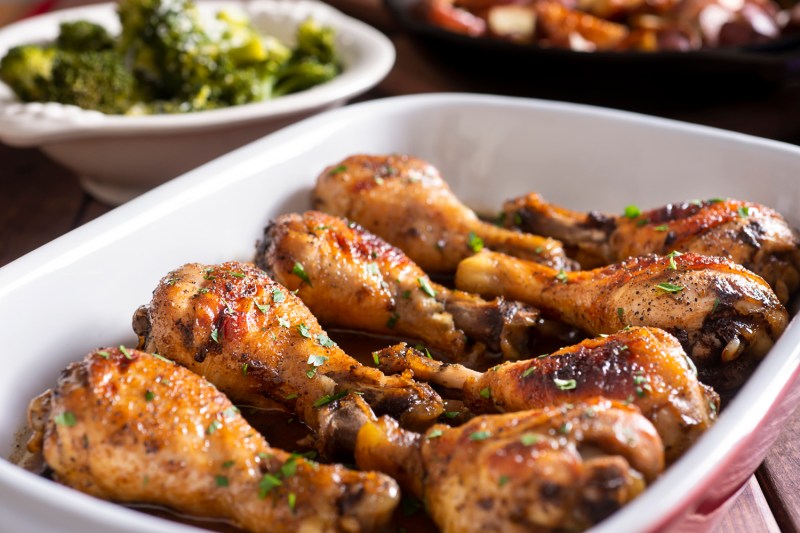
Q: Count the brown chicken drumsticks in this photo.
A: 8